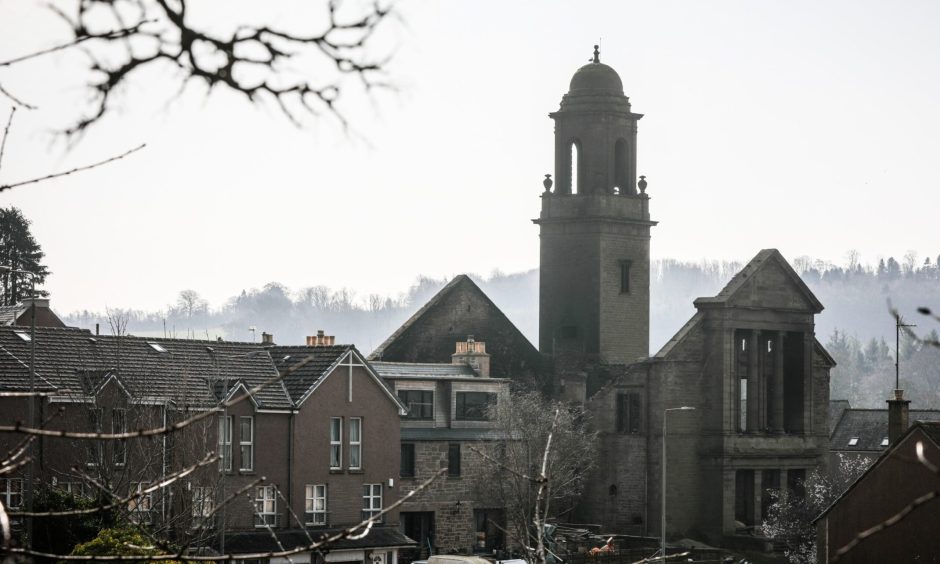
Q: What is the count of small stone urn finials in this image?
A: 2